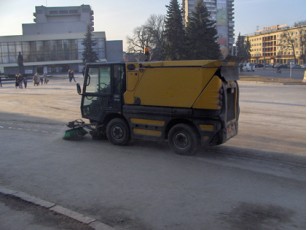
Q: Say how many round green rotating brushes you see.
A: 1